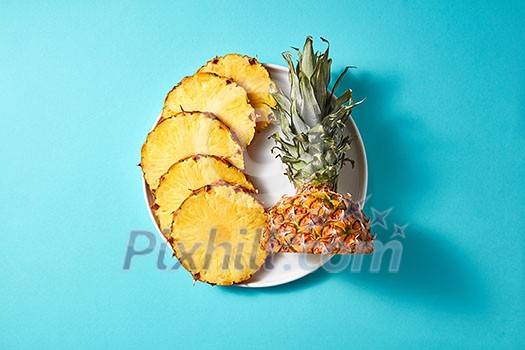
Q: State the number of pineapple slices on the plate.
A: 5